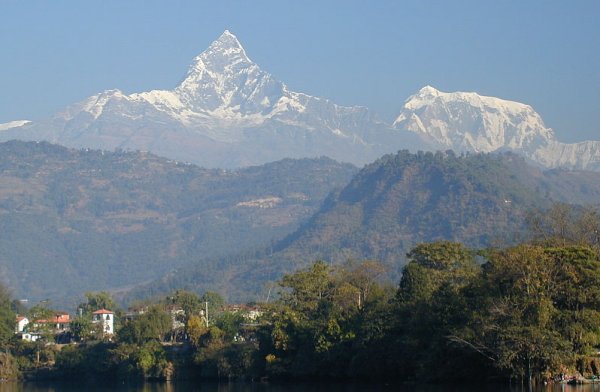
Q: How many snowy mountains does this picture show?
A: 2